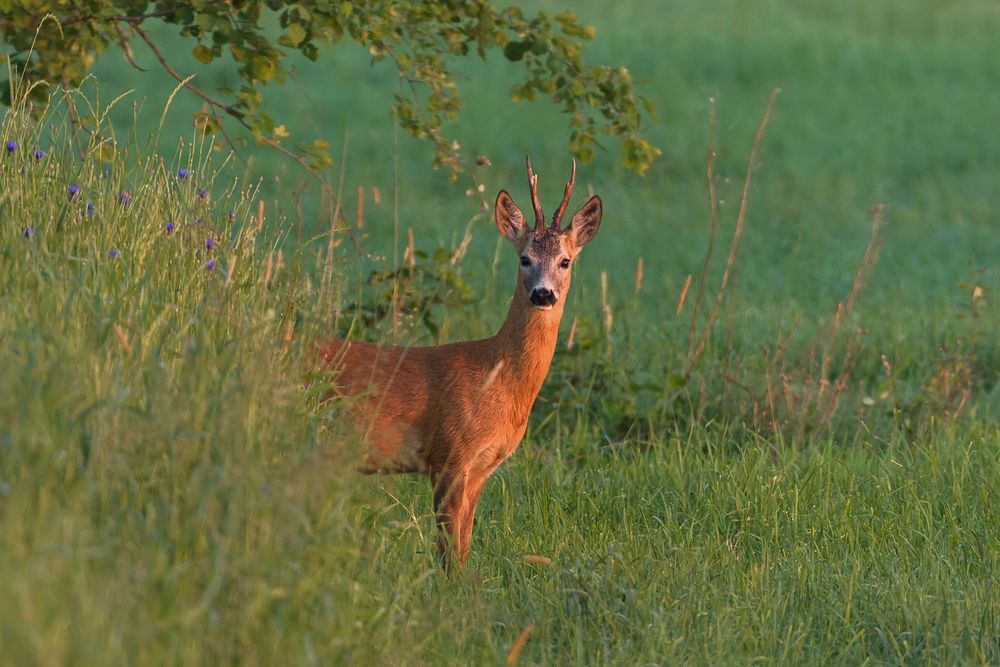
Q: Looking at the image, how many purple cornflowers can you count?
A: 13